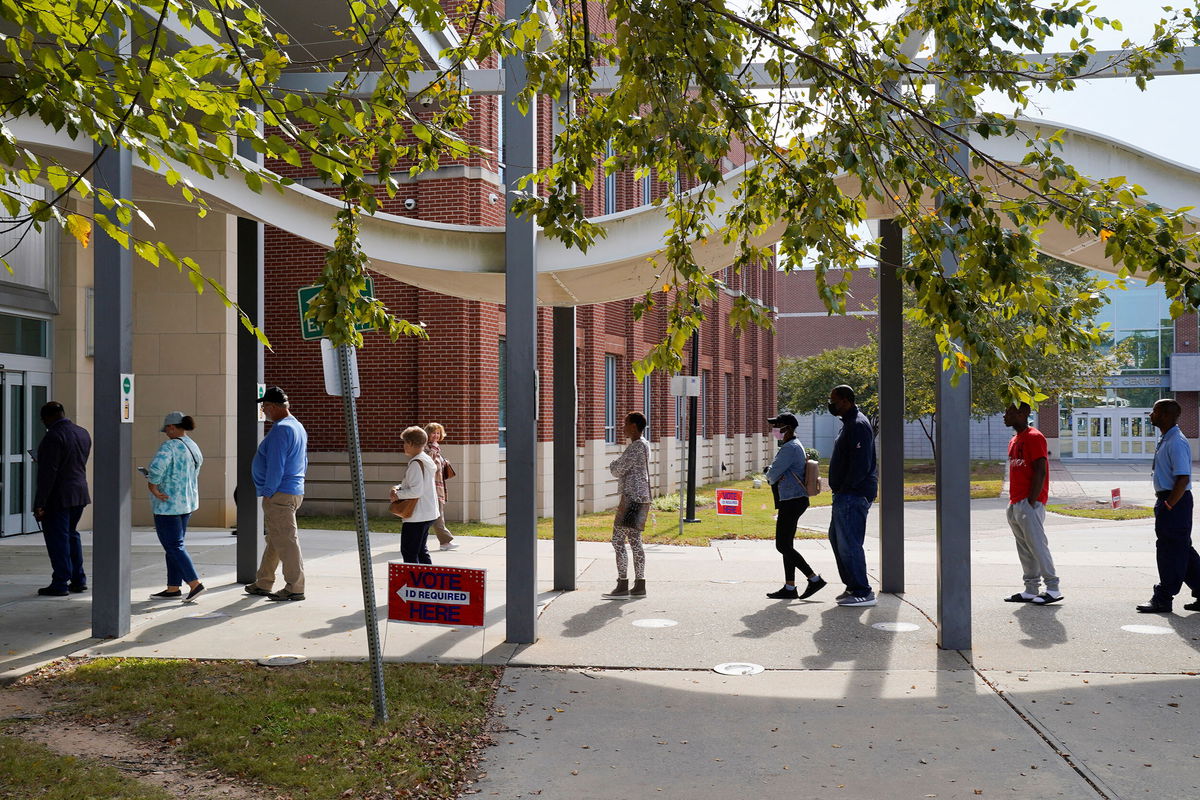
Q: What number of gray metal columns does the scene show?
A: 6